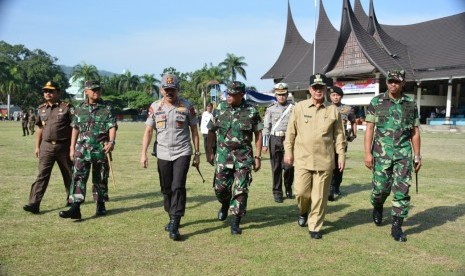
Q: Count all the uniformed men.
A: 8